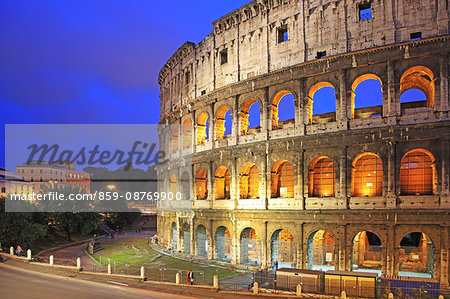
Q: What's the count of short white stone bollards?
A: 13